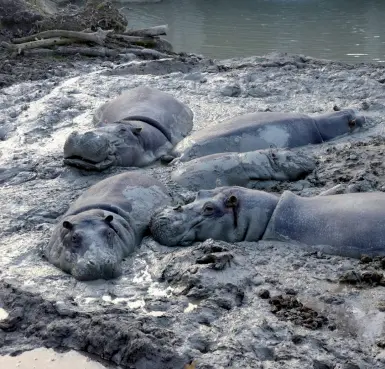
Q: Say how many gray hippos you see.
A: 5